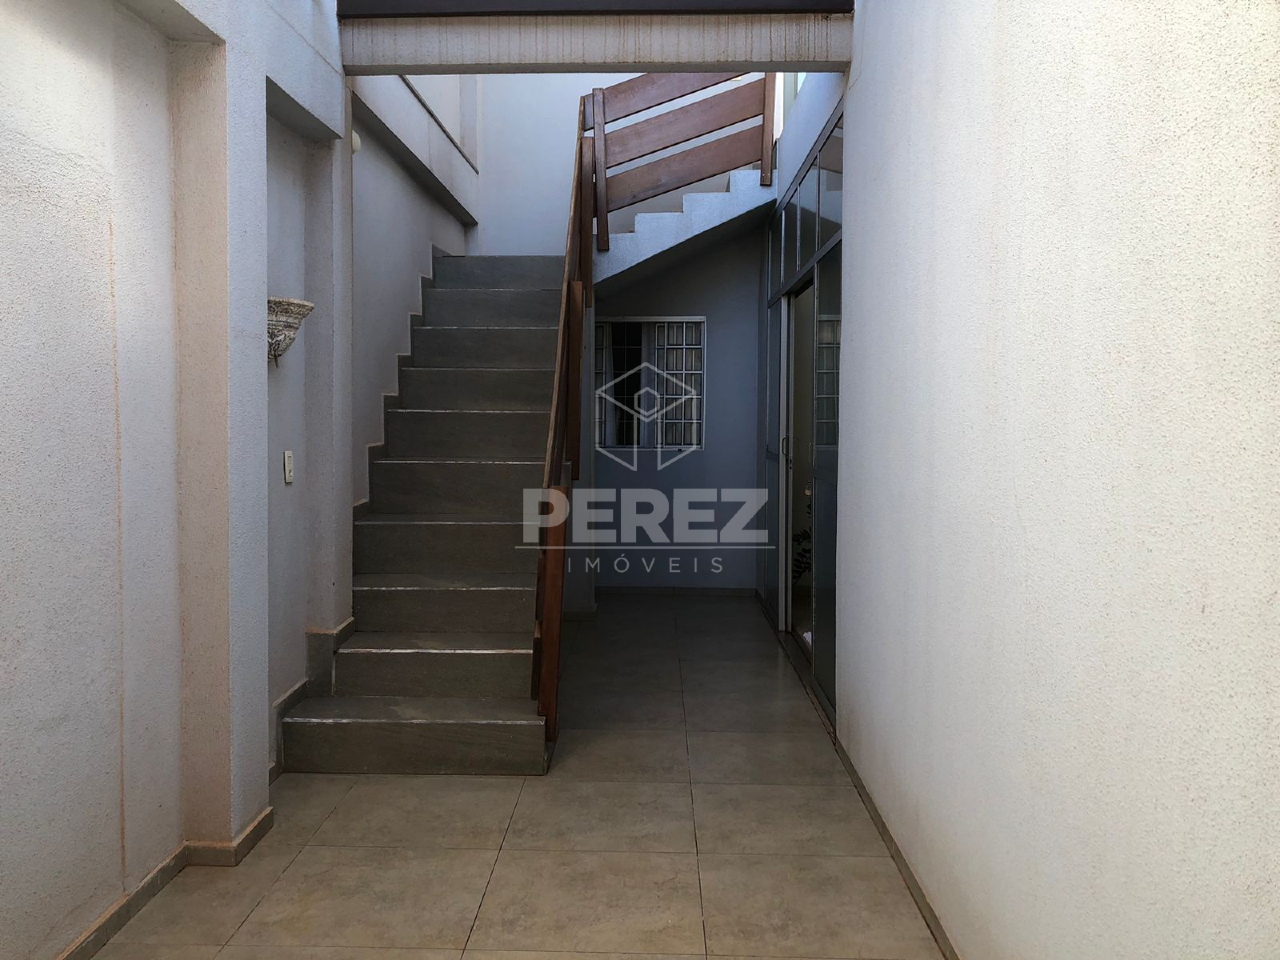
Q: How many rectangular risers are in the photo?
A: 10